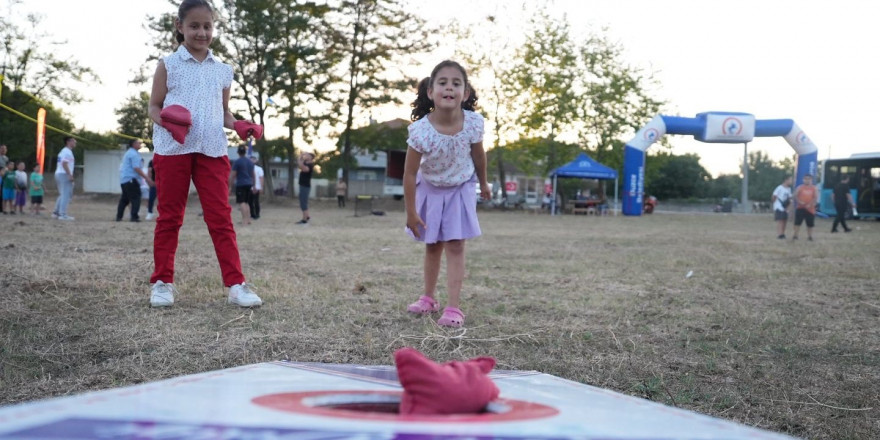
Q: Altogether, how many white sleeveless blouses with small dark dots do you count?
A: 1